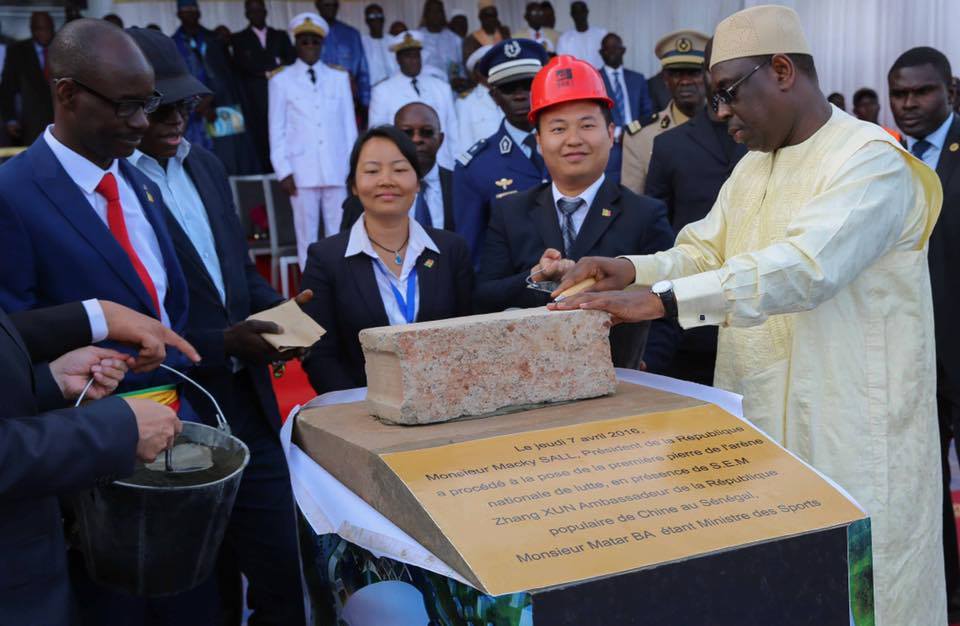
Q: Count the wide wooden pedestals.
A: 1